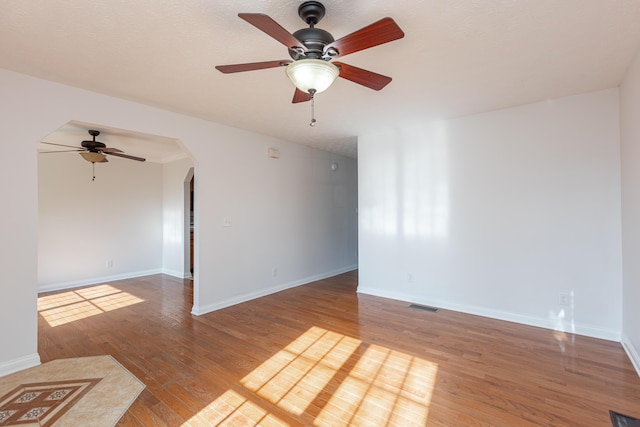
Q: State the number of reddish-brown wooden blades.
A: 5